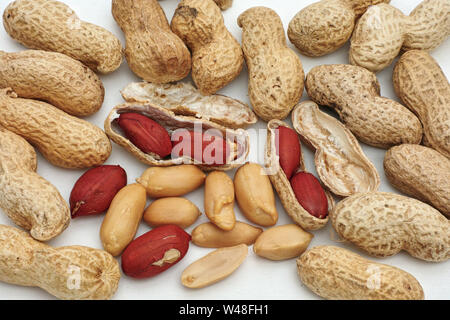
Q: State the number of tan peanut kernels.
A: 8